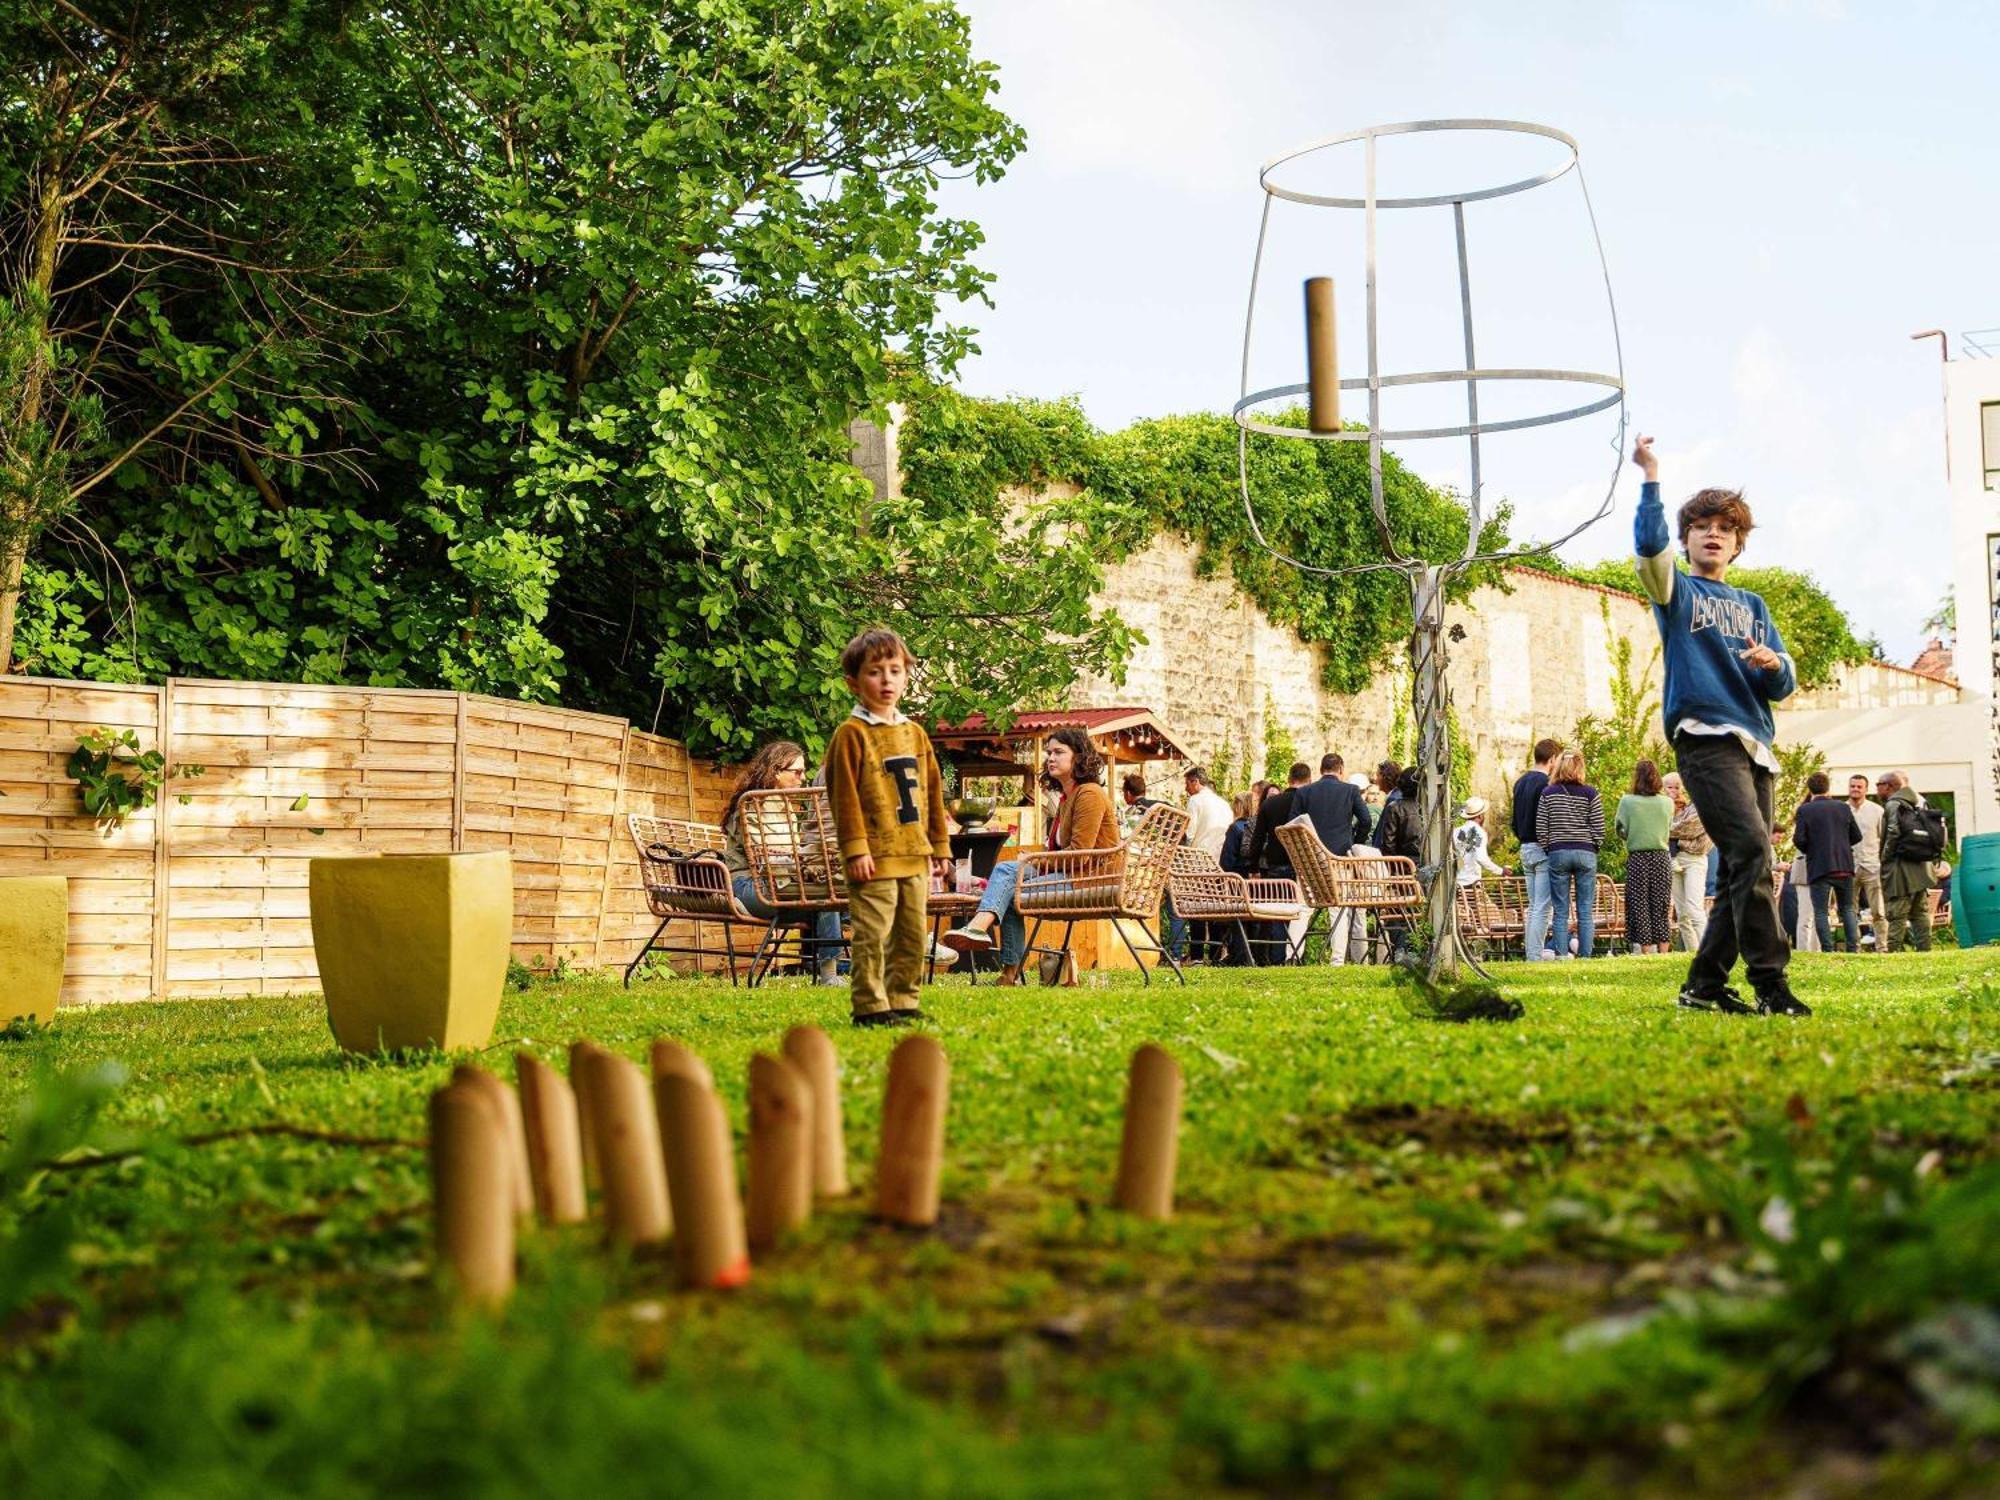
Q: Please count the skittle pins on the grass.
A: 11